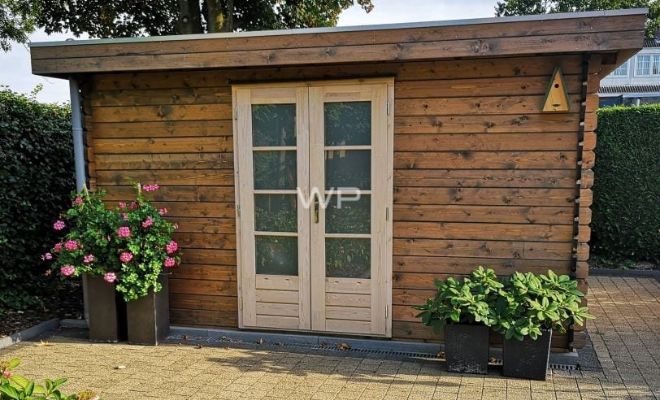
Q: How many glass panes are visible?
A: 8